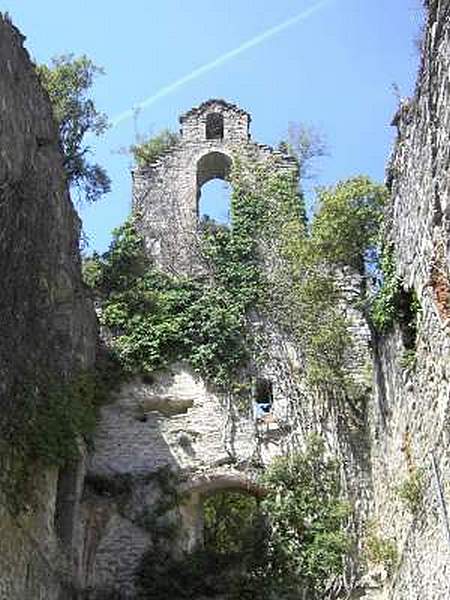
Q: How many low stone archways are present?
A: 1